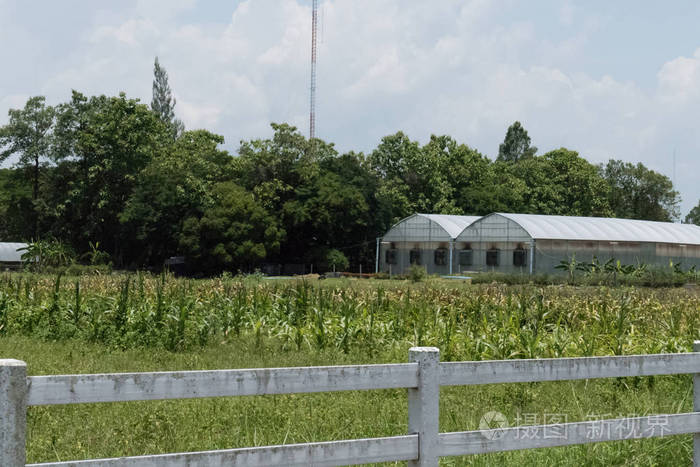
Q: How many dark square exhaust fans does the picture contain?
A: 6